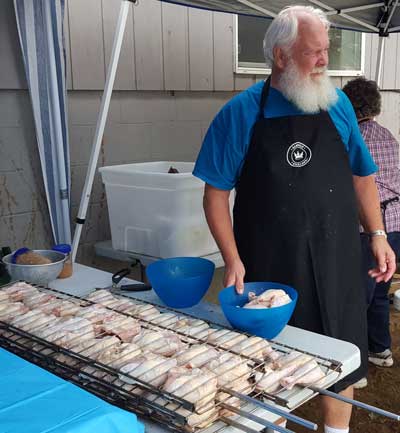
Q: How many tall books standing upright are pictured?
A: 0